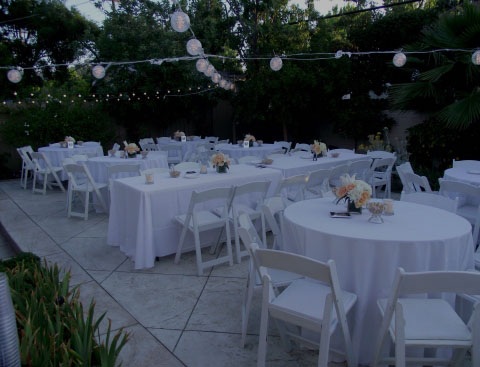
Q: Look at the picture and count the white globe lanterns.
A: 13